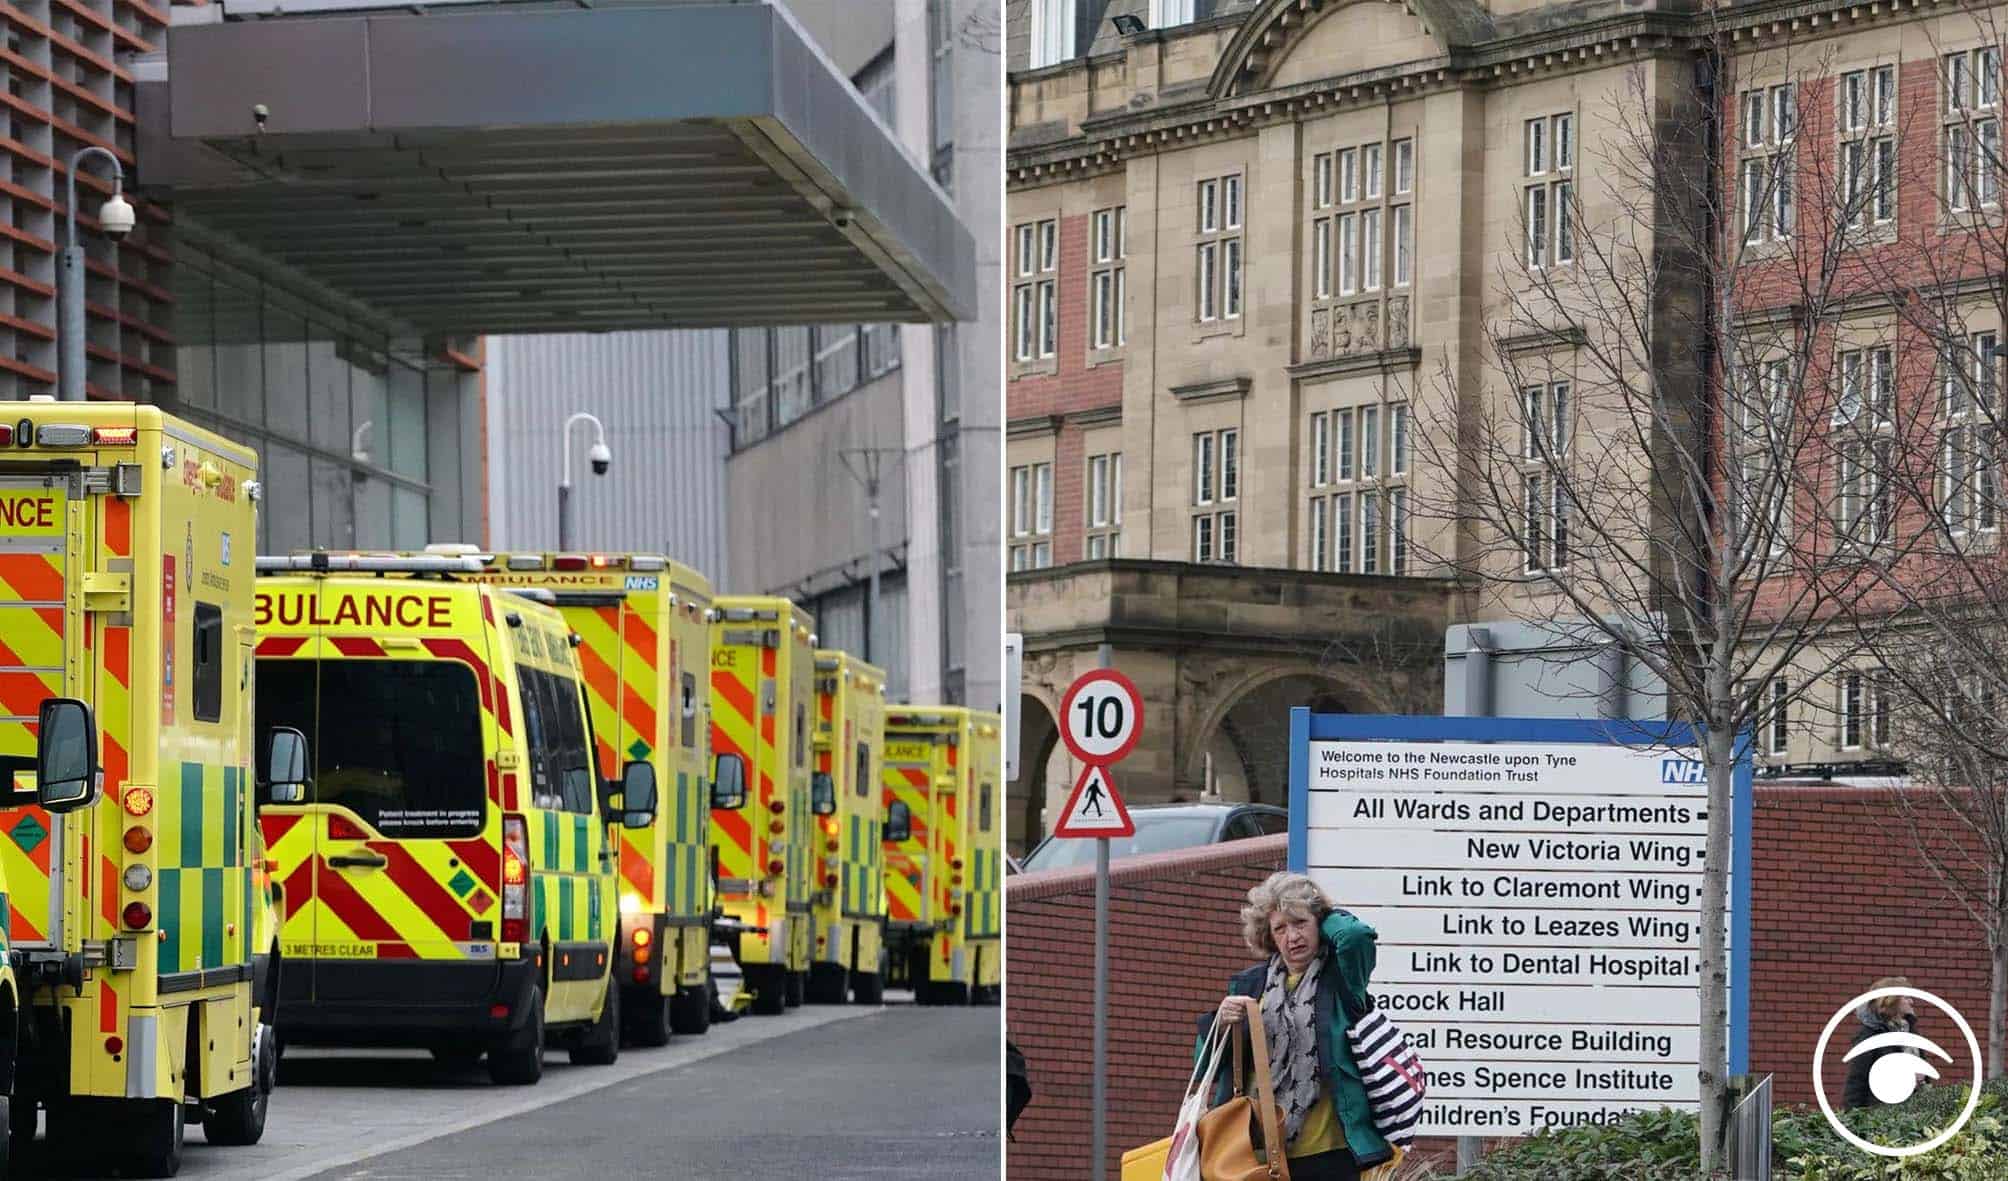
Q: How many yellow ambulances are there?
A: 6